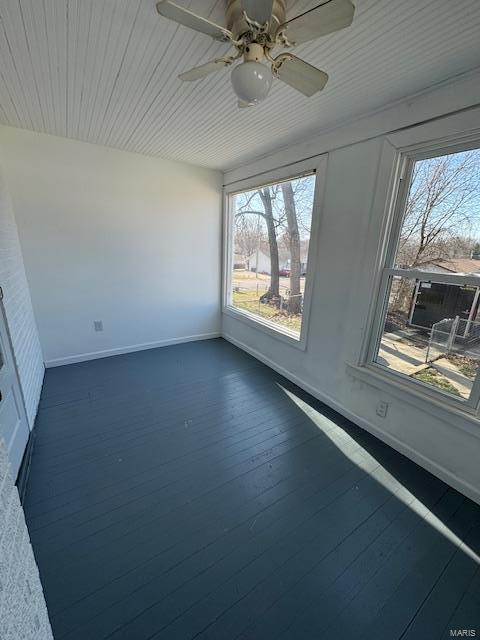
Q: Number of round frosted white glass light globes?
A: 1